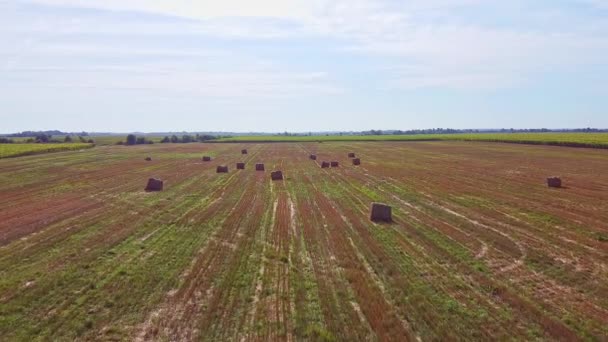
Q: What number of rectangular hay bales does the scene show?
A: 15